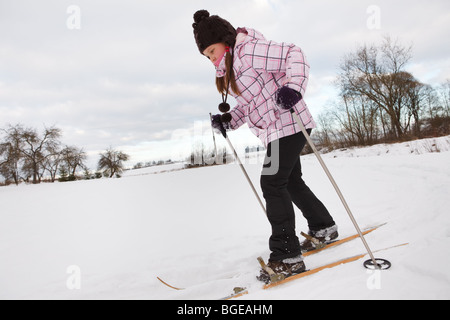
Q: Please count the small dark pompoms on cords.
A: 2